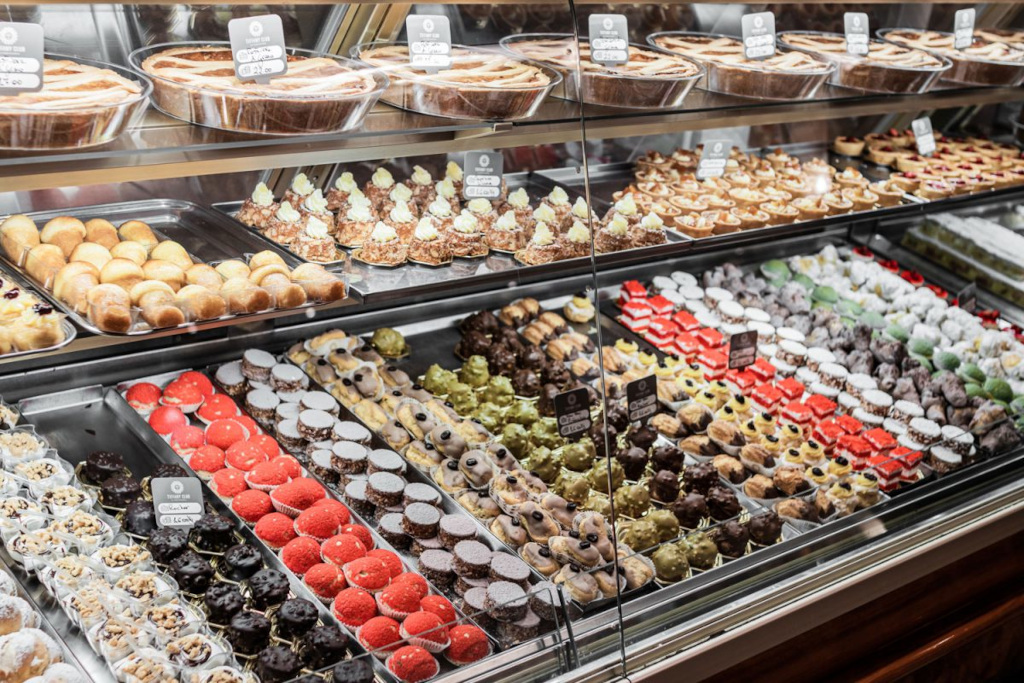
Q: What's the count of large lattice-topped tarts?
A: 7